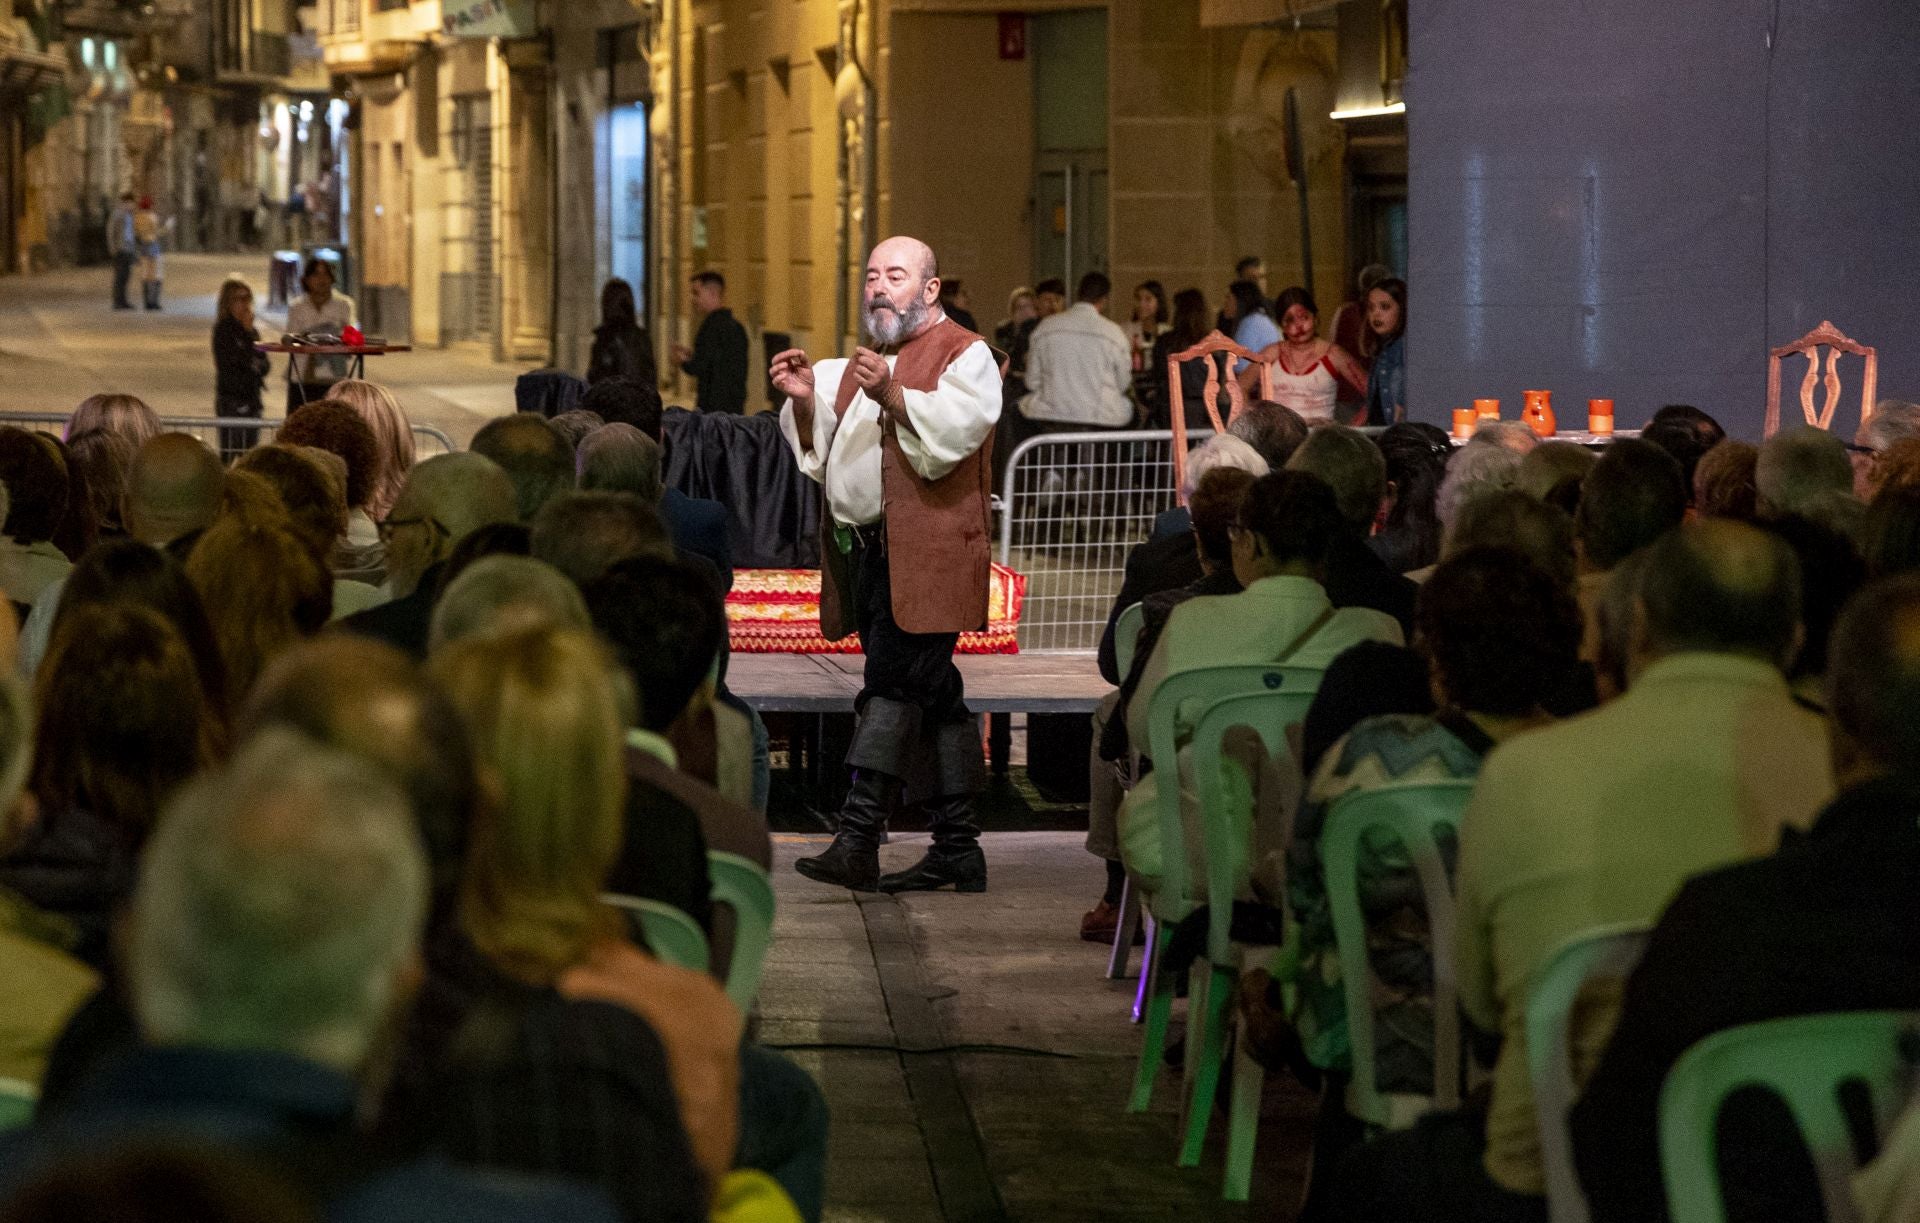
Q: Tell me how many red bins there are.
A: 0